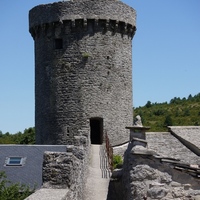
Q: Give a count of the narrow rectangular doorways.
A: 1